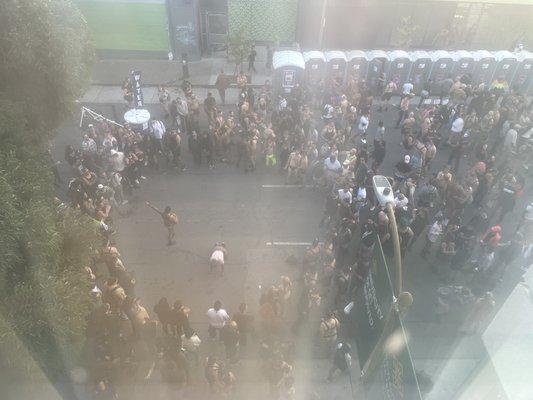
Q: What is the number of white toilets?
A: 12